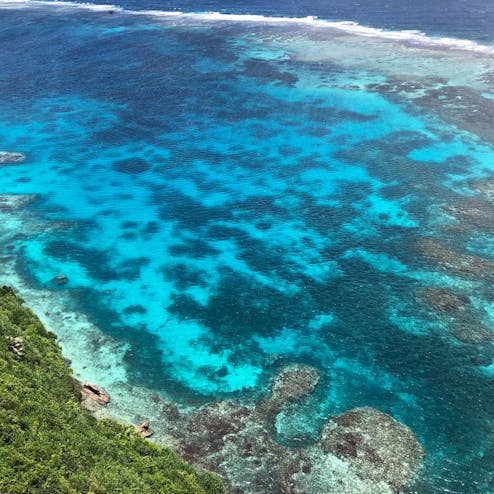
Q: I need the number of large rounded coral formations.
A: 2